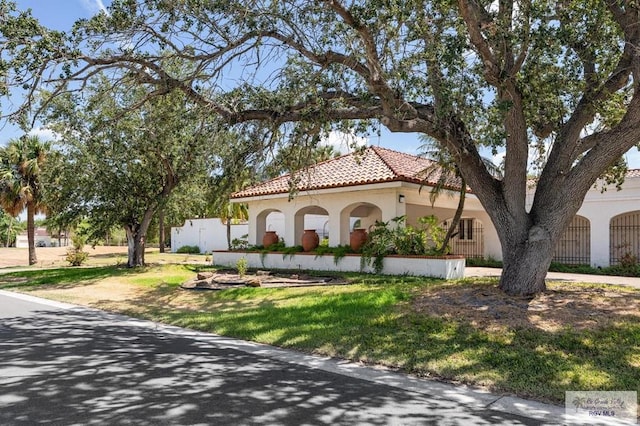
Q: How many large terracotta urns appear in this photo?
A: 3